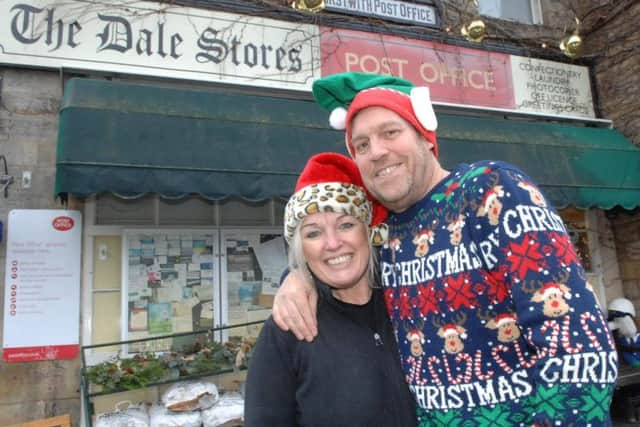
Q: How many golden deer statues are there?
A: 0